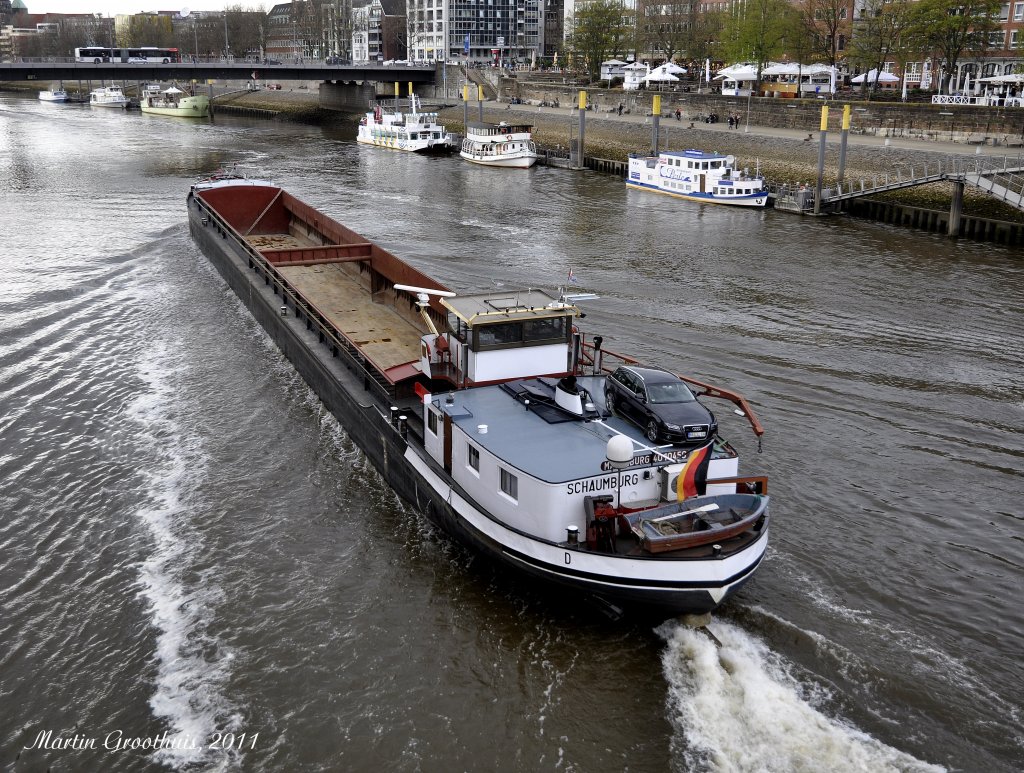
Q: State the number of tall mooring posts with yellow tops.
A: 8